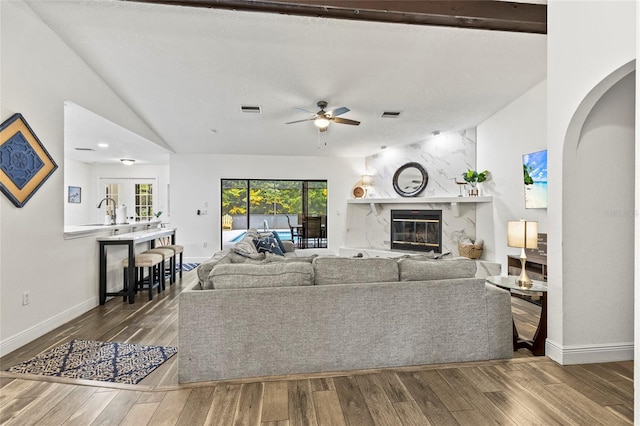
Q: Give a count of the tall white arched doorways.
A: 1